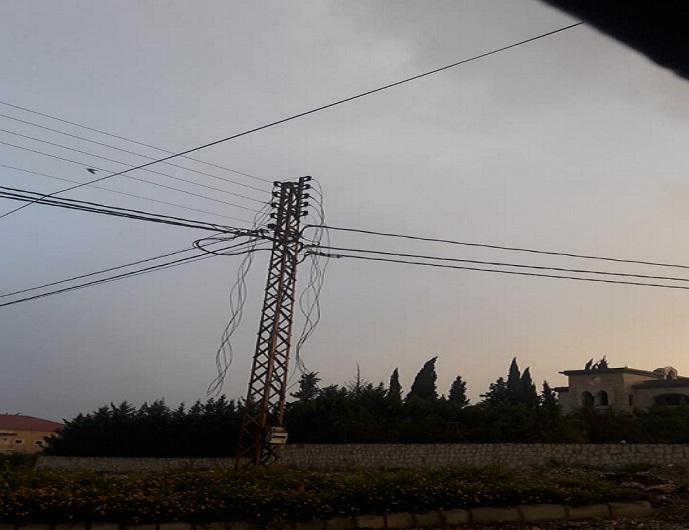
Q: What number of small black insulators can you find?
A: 10